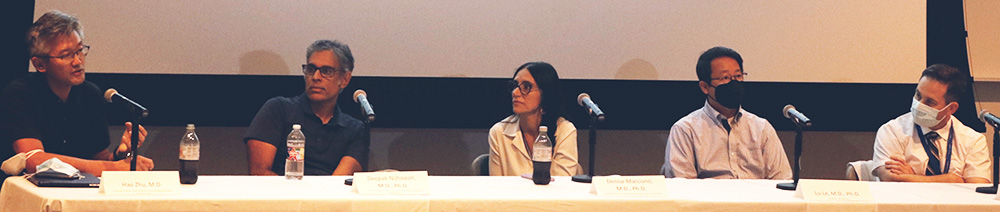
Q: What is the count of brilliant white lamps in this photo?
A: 0